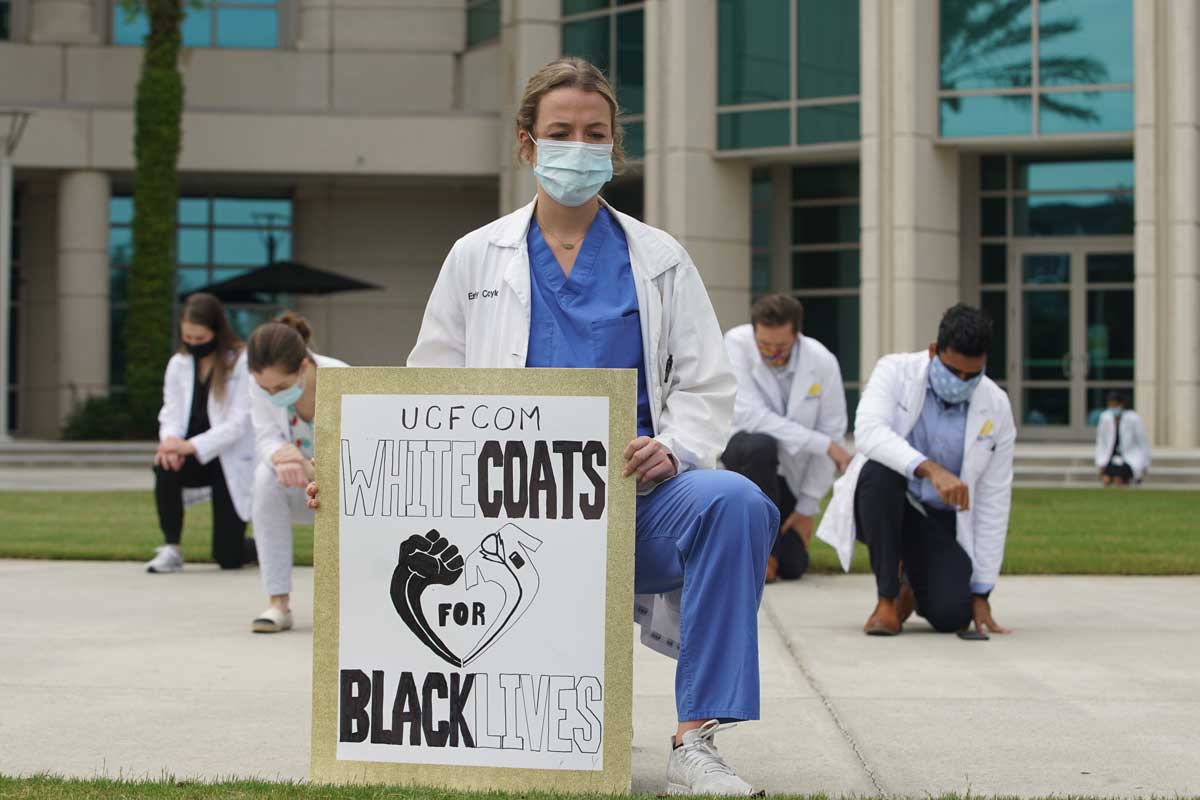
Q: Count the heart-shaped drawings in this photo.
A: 1